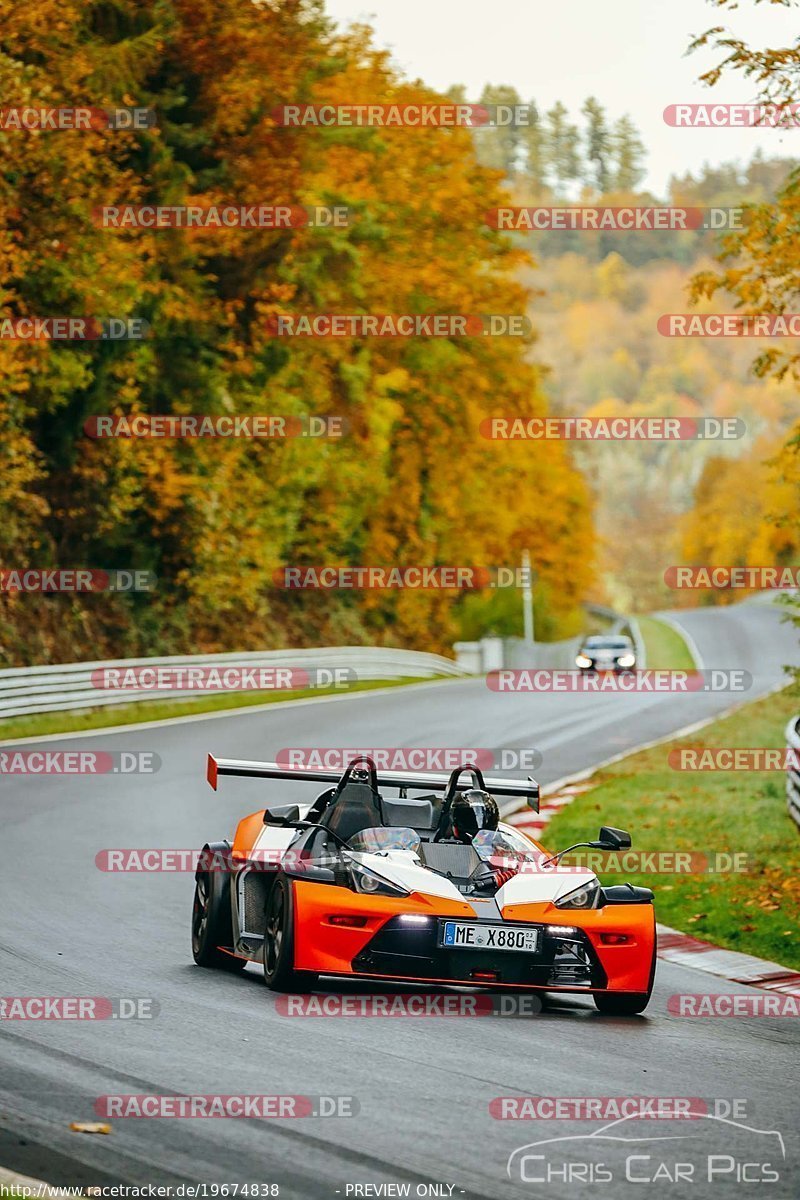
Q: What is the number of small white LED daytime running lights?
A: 2